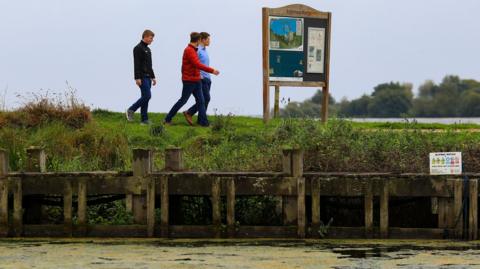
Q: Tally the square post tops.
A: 5